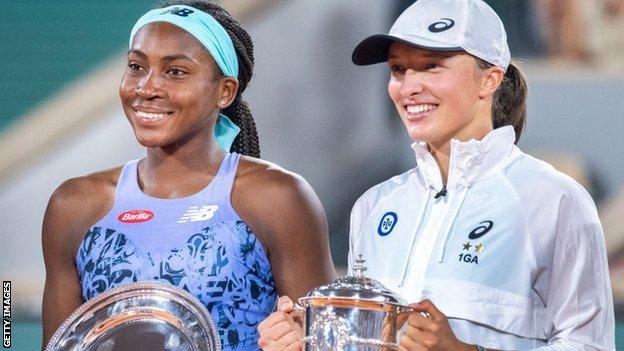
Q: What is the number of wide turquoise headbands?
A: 1